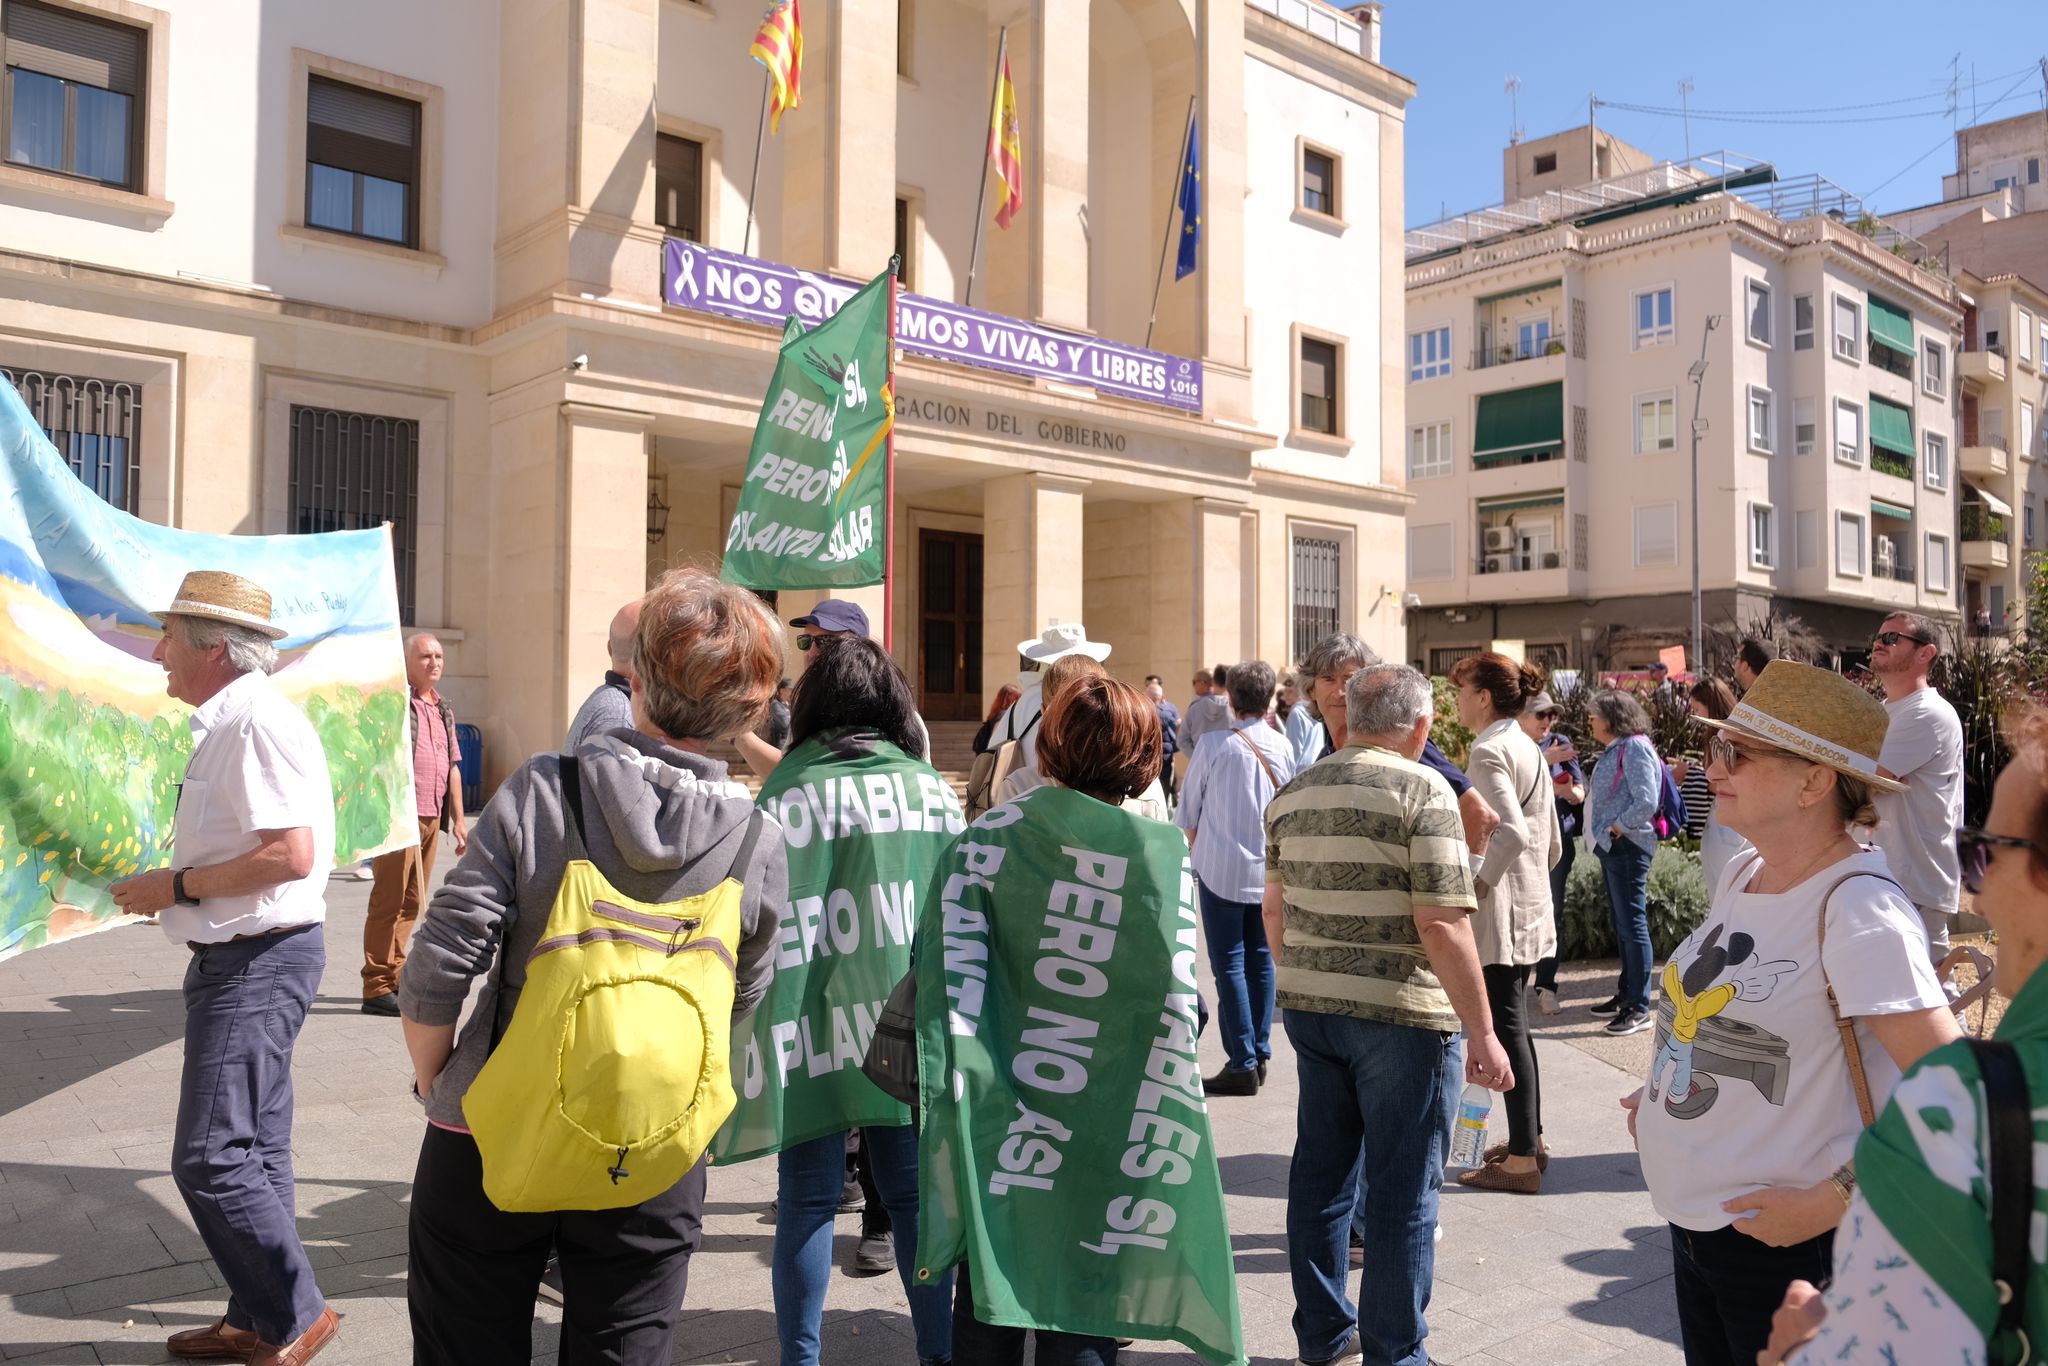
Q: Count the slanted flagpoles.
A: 3